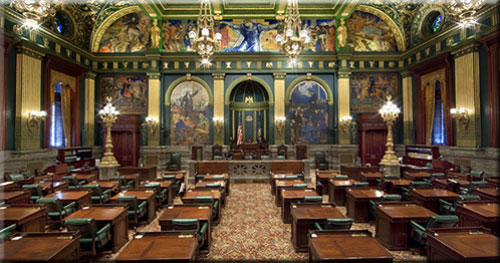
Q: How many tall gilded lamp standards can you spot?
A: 2